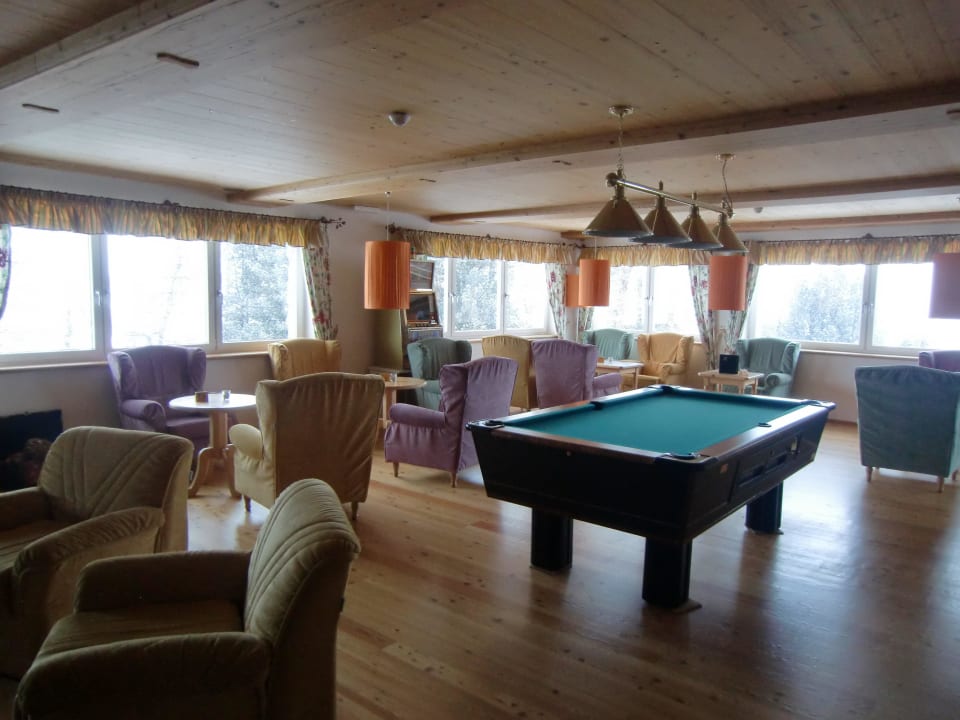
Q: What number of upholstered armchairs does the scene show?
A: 14